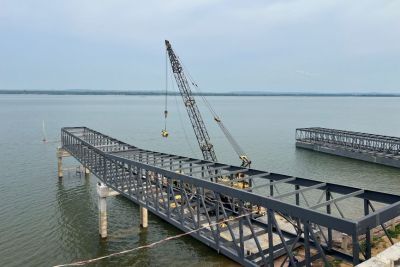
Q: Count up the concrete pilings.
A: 4